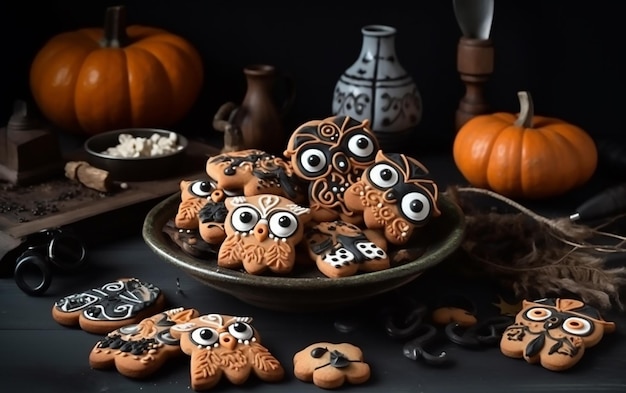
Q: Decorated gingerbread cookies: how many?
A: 11